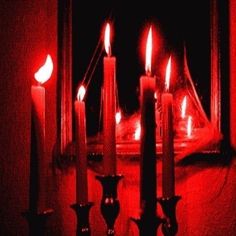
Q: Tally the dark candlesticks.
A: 5